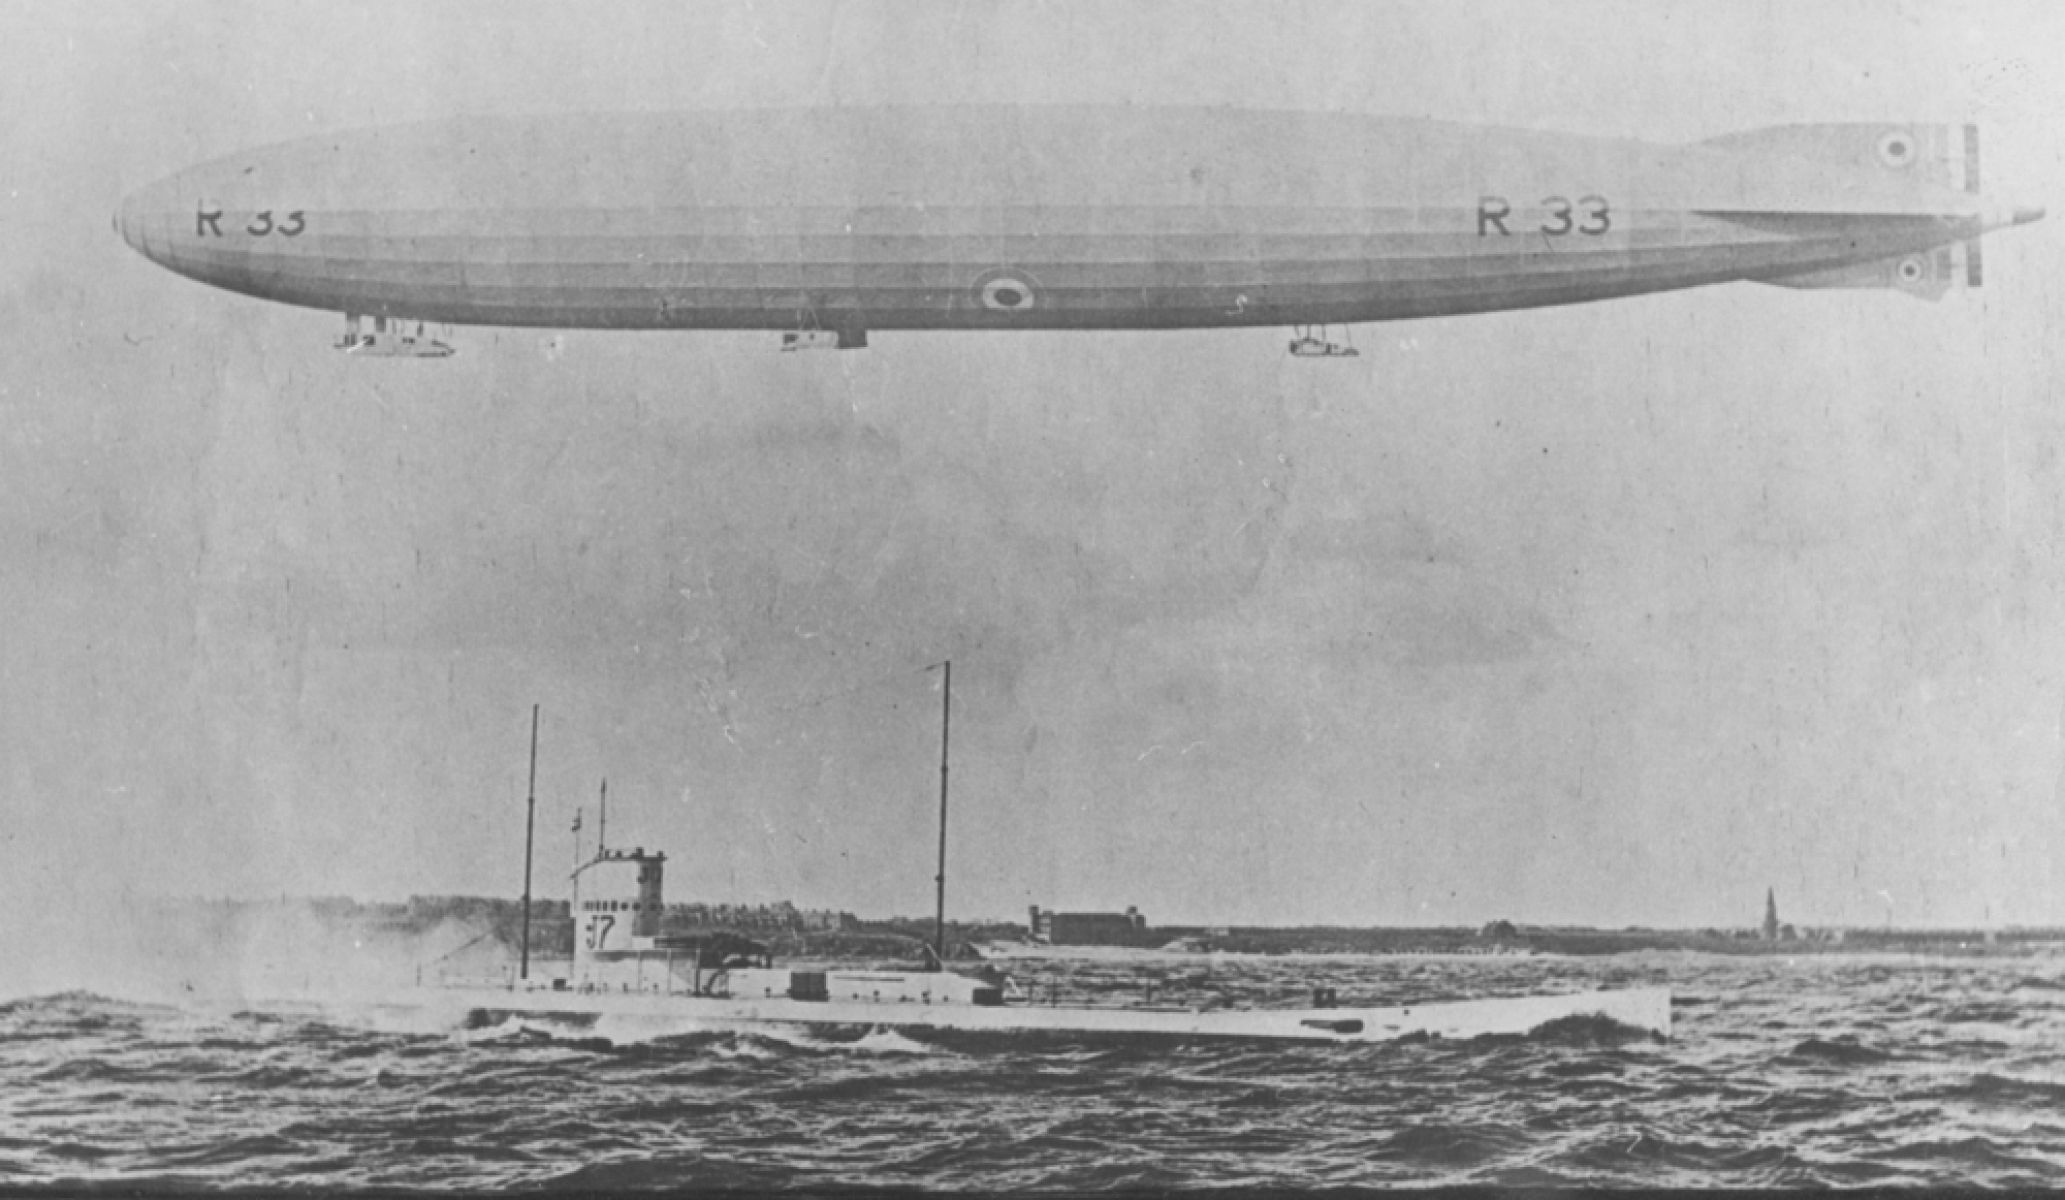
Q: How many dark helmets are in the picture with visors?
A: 0